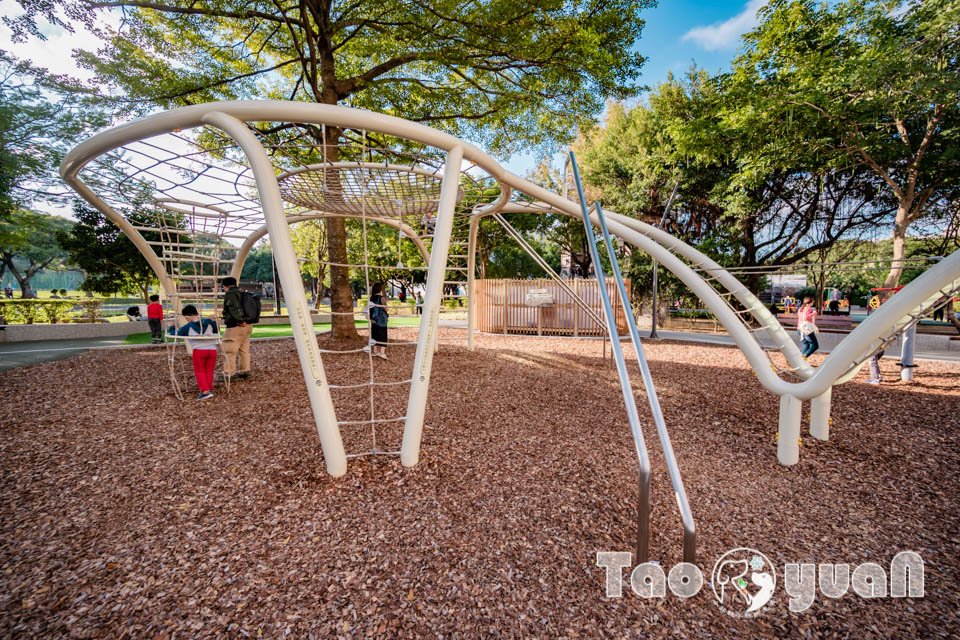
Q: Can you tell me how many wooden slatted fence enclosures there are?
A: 1